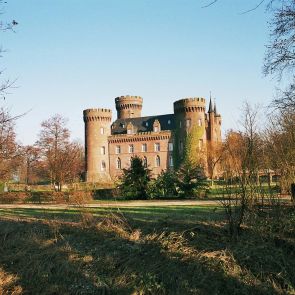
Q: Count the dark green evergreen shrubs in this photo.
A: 3